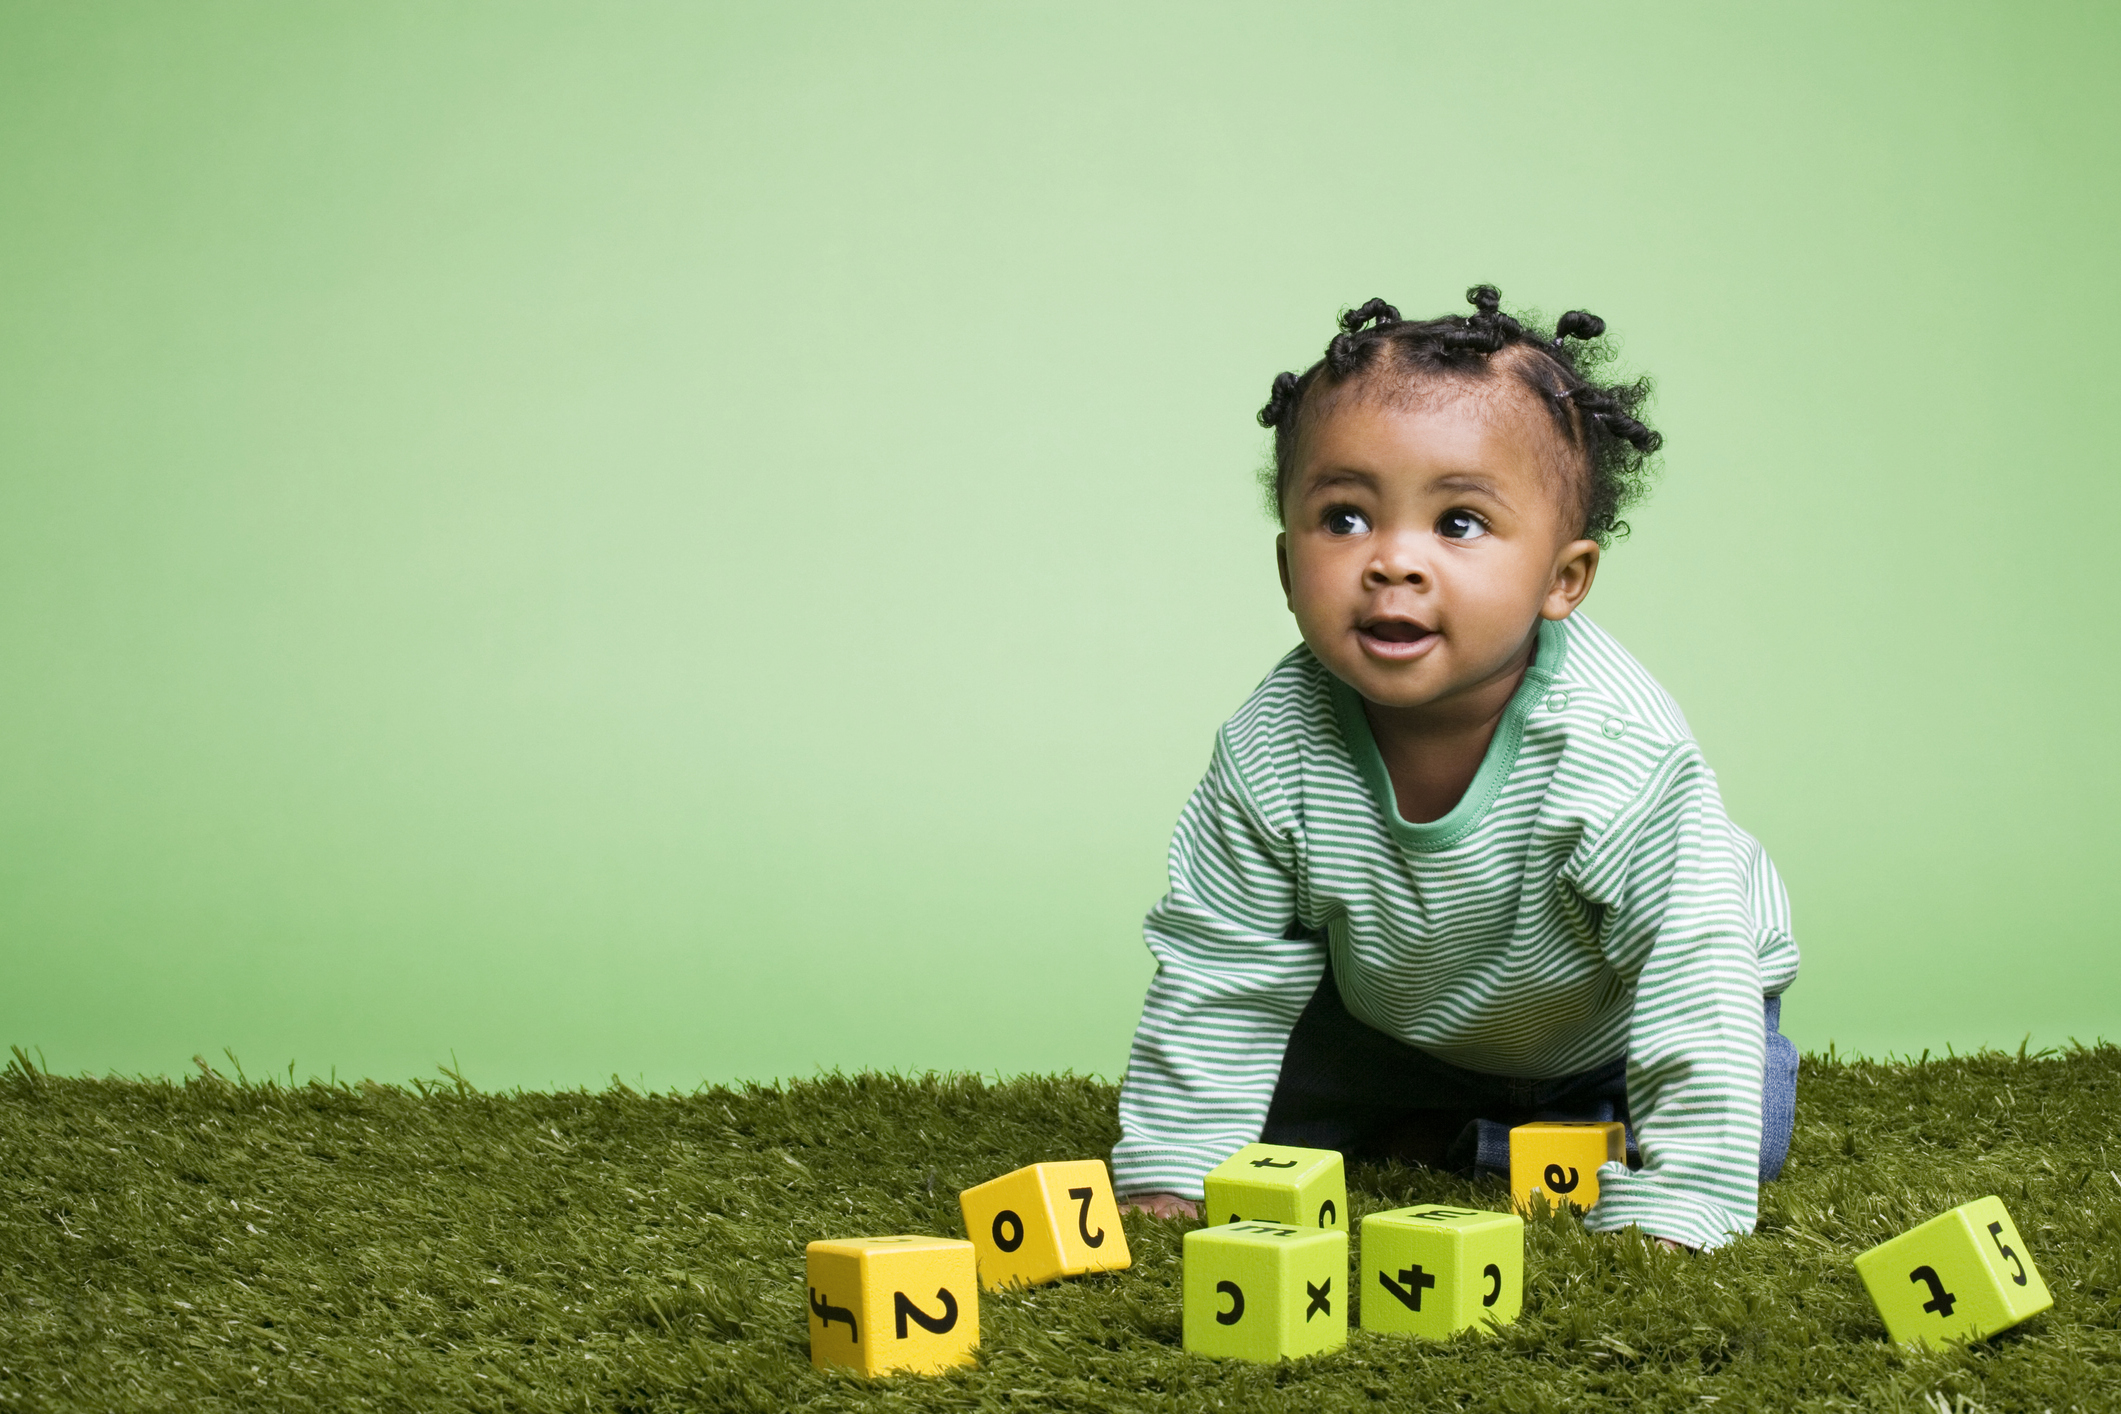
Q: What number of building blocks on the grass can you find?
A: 7